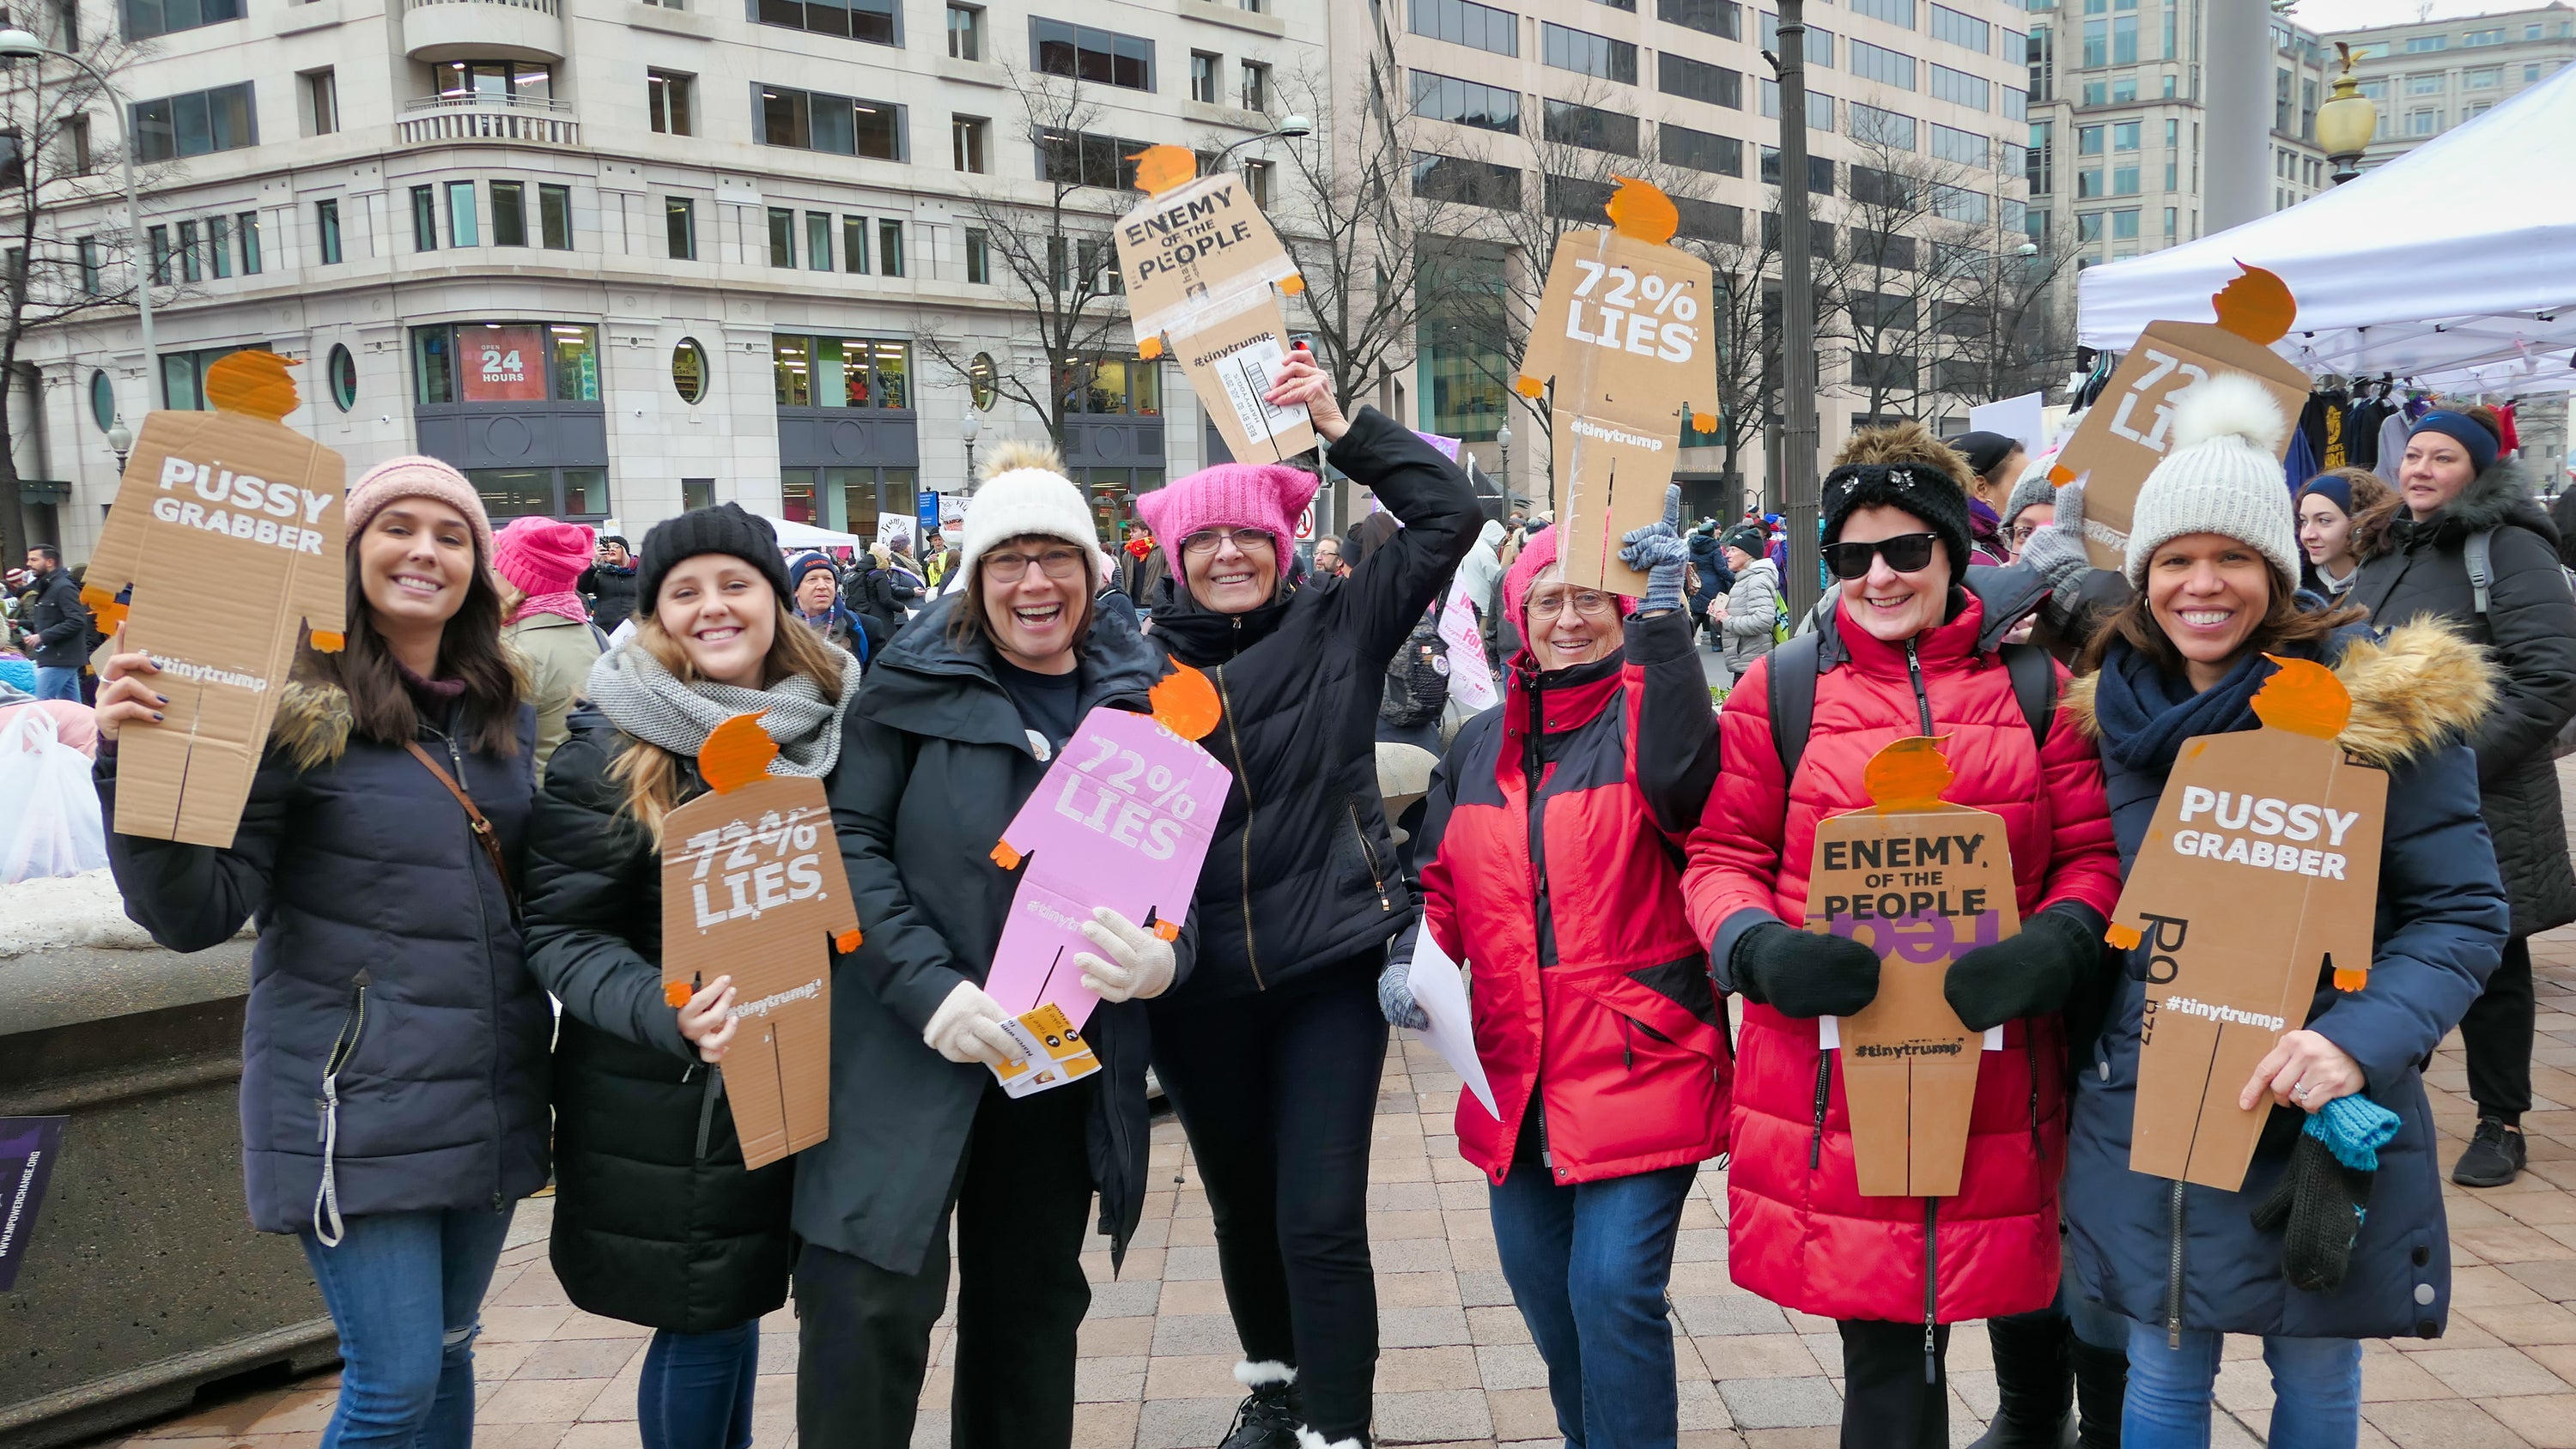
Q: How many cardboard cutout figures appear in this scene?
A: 8